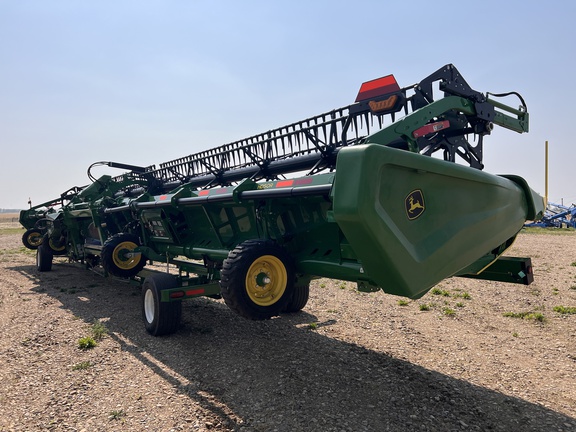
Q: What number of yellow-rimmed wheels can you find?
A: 4